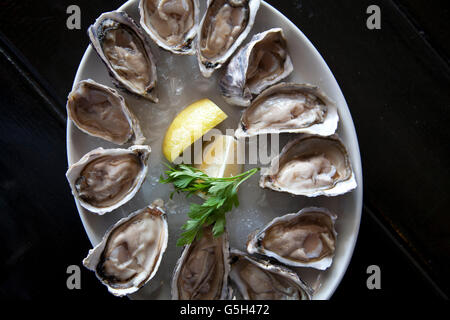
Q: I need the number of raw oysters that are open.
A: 12